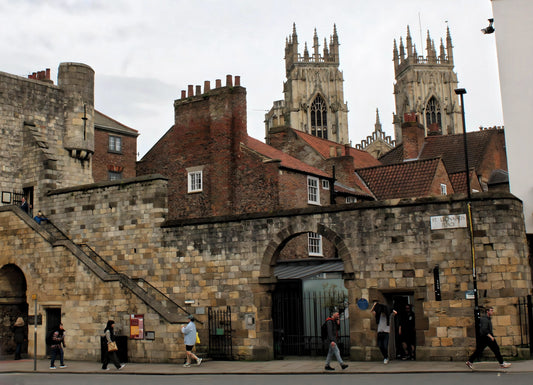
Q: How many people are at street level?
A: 8